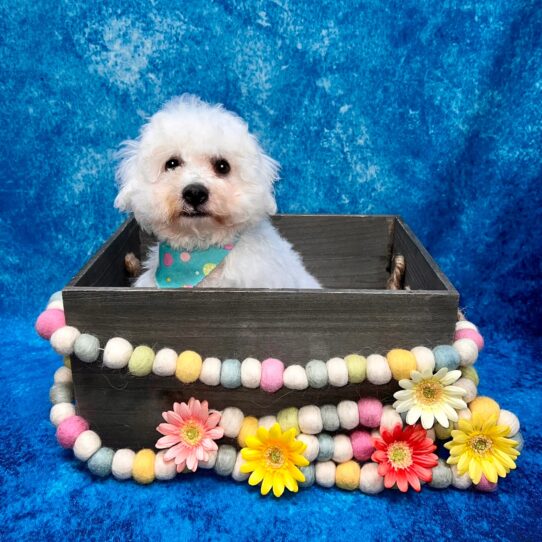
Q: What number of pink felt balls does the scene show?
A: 7